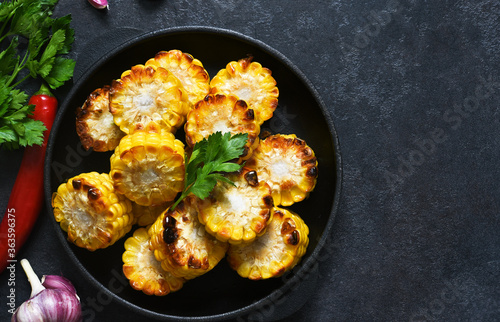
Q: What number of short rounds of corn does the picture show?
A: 13